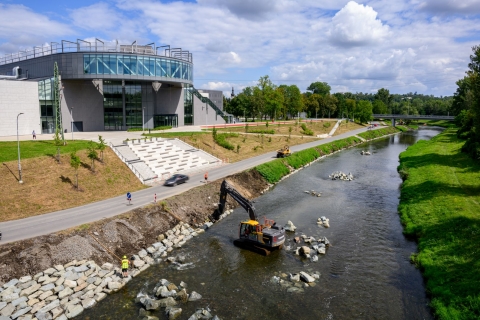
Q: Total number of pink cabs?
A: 0